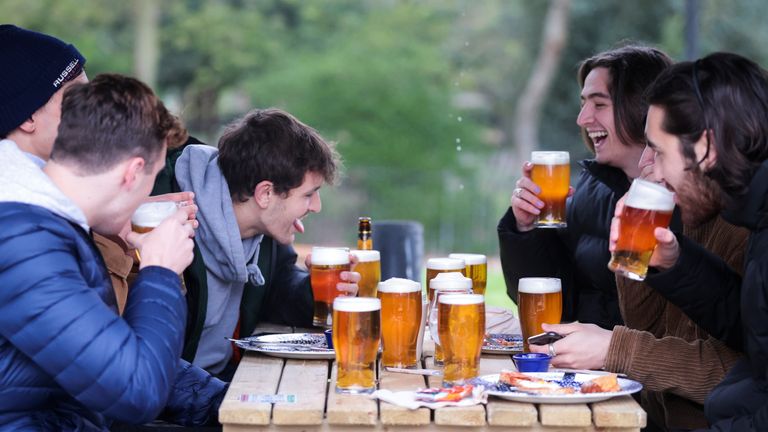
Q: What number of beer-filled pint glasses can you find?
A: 12